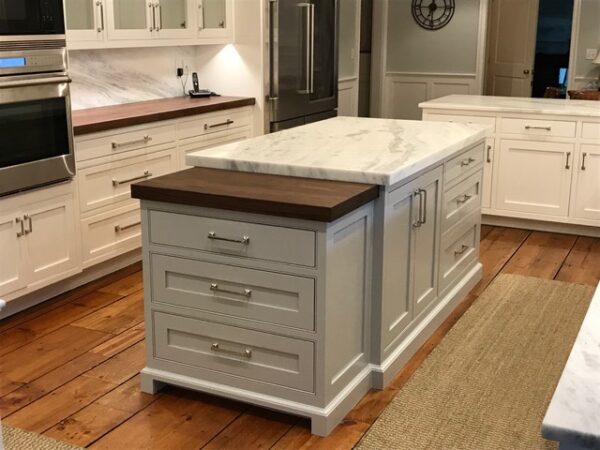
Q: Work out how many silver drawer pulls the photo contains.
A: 11